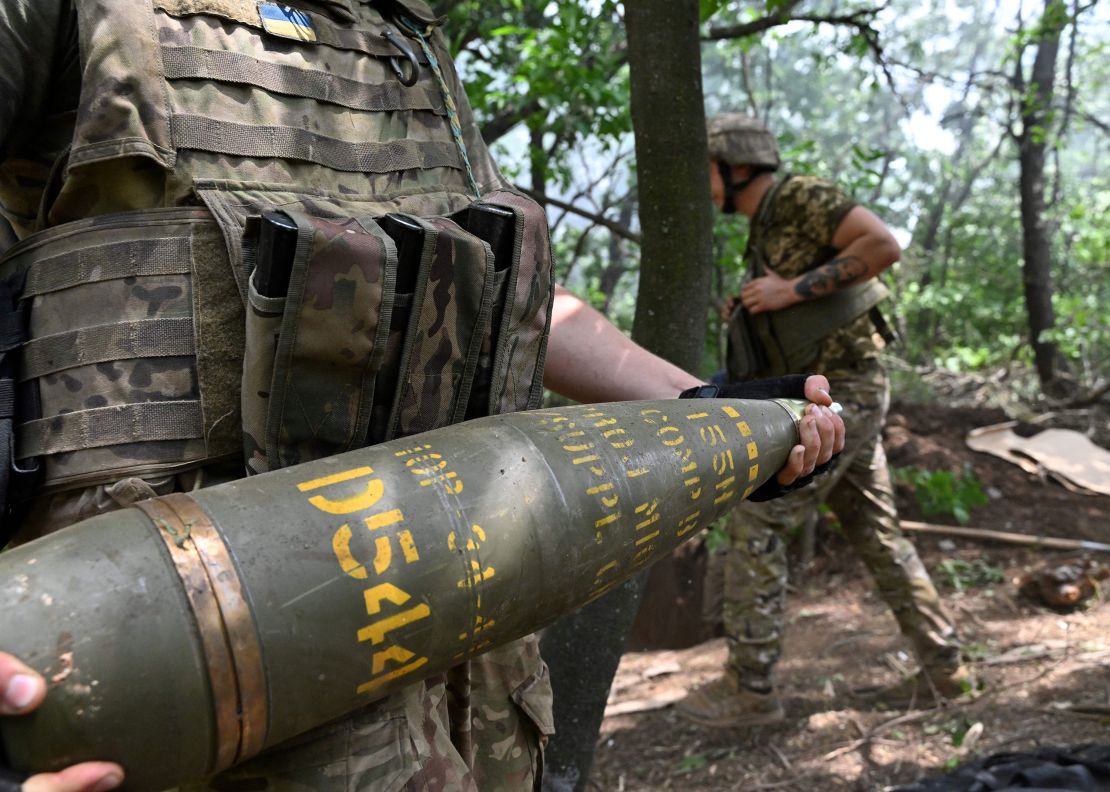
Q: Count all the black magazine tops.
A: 3